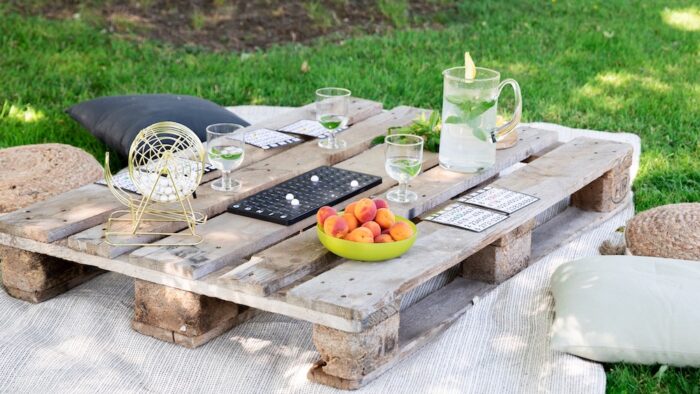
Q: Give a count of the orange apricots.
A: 11